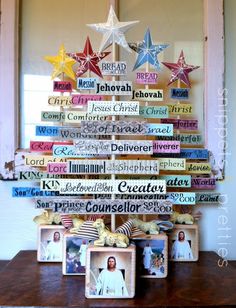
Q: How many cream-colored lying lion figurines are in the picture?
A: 5